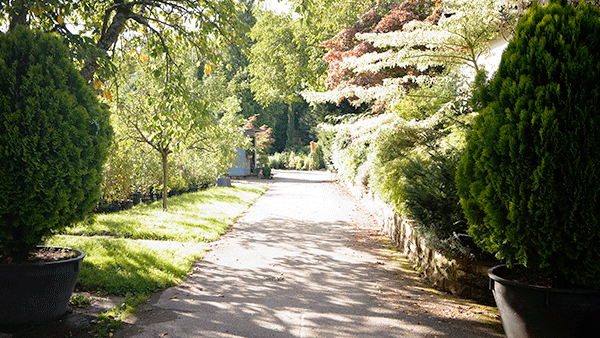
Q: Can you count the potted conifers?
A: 2